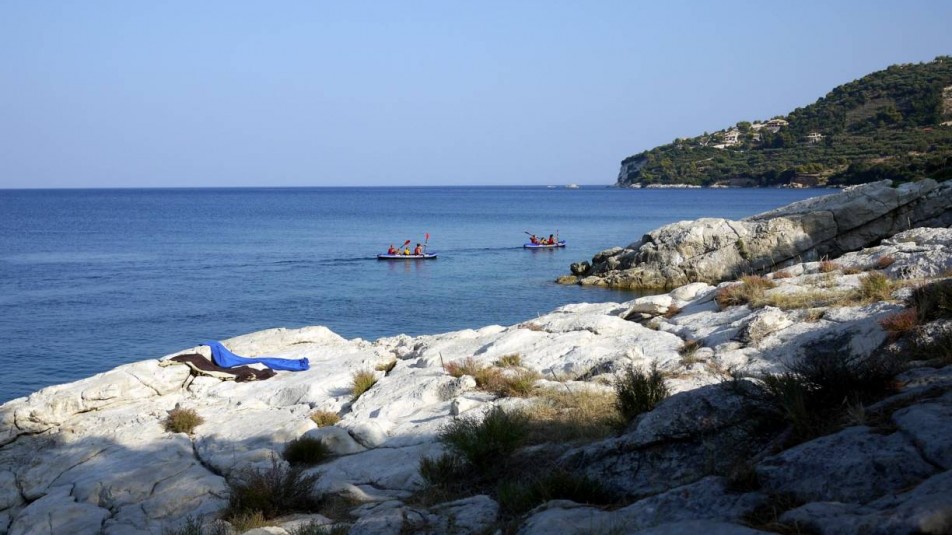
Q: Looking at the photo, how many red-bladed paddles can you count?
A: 2